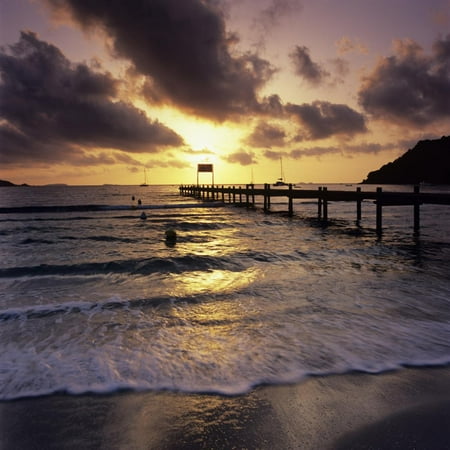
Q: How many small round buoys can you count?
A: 4